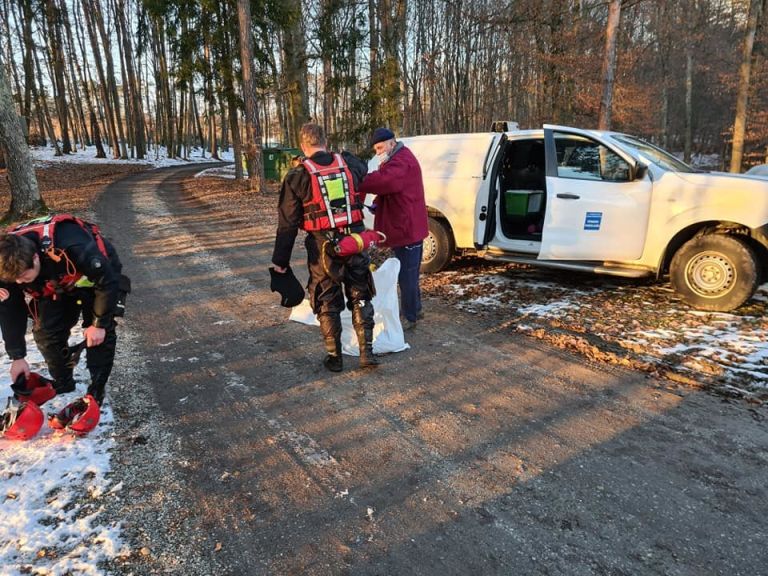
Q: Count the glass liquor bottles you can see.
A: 0